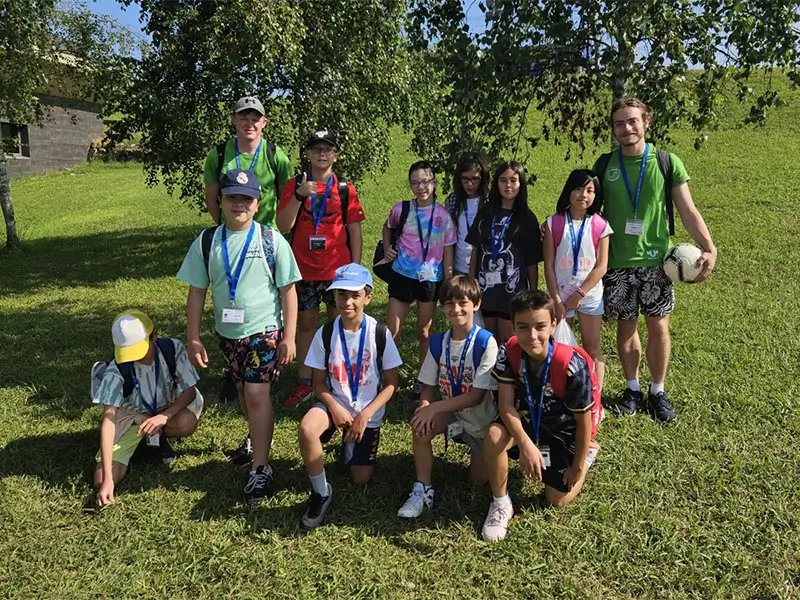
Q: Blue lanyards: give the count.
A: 12